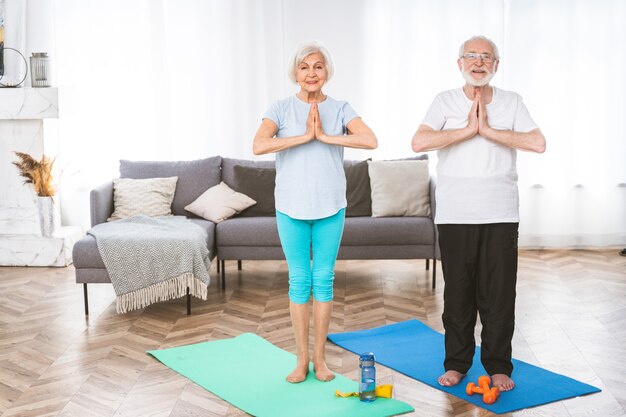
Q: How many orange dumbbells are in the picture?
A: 2